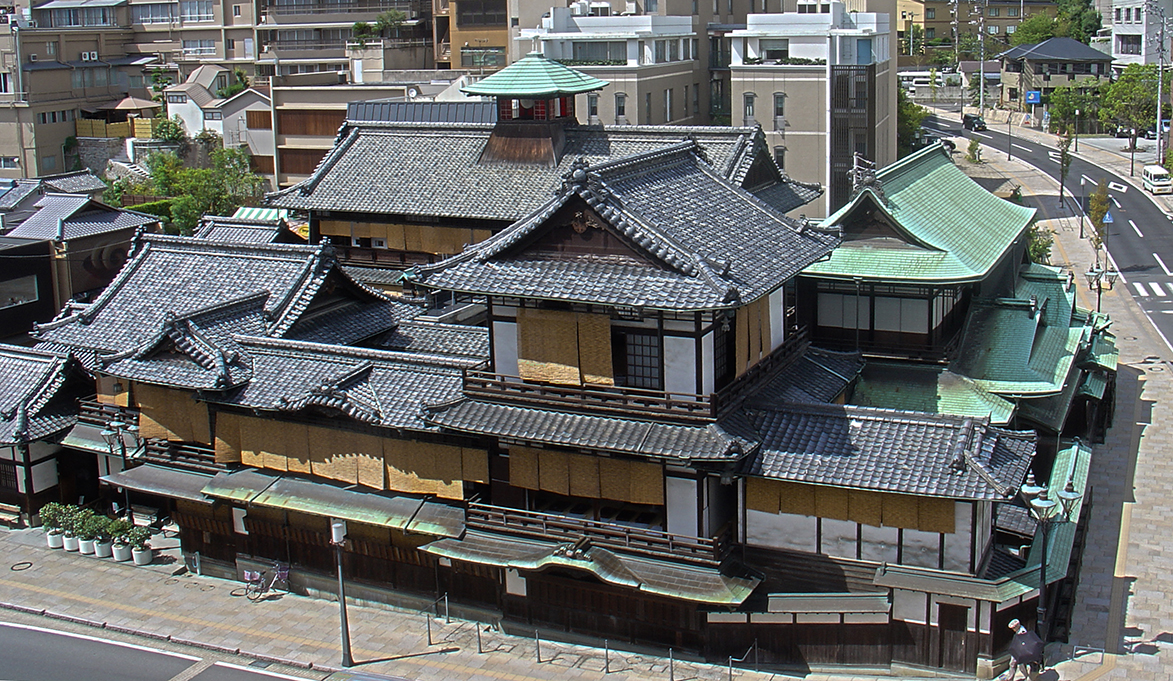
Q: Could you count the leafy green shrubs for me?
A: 6